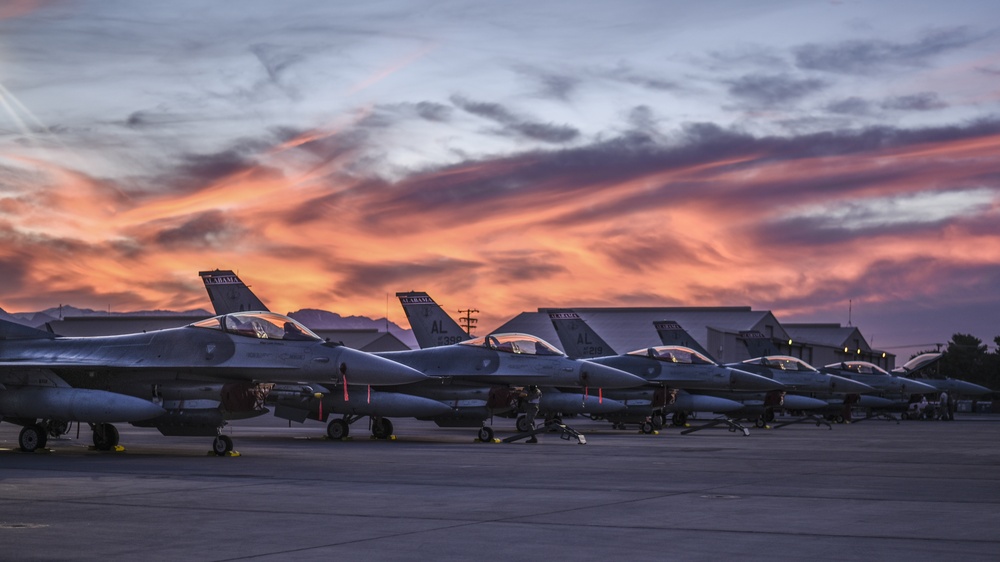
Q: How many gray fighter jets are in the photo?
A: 6